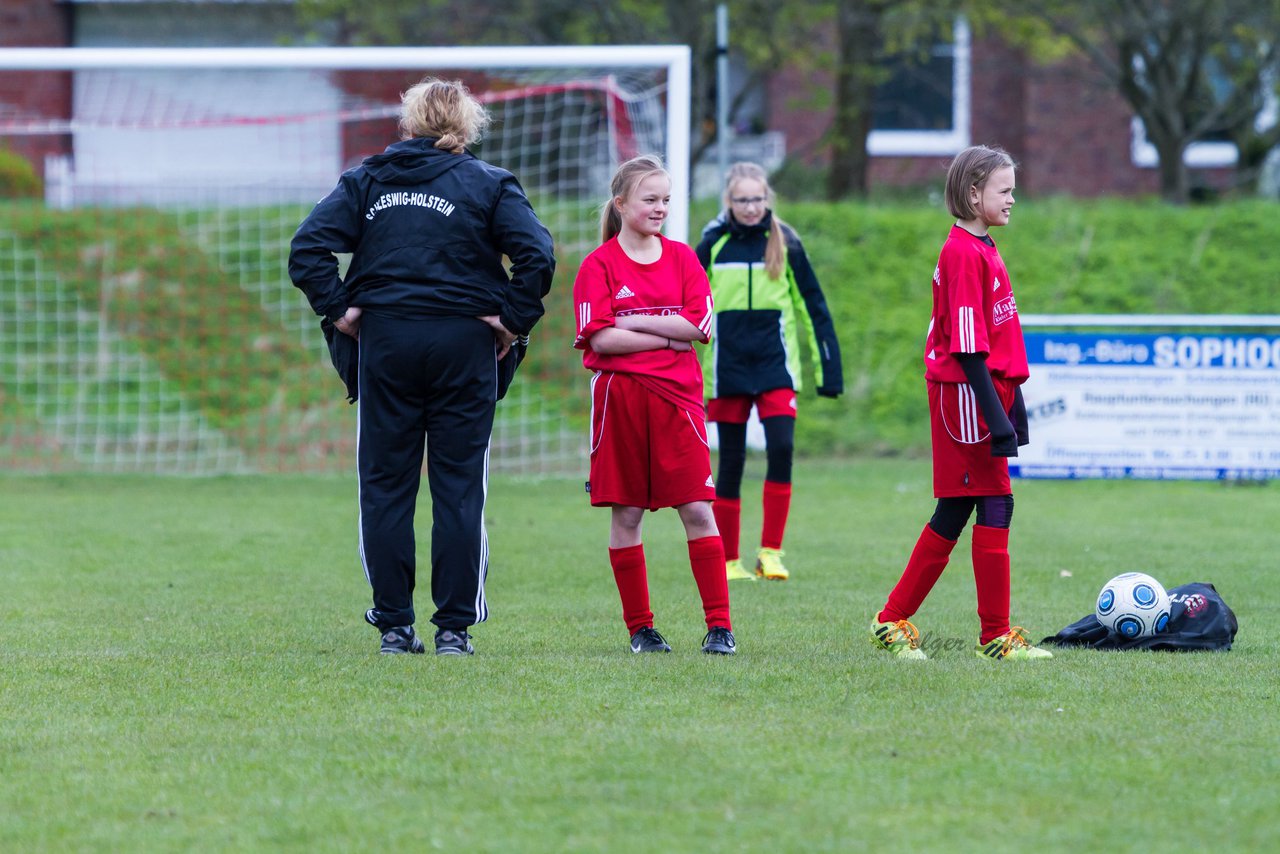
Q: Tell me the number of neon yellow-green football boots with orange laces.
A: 2